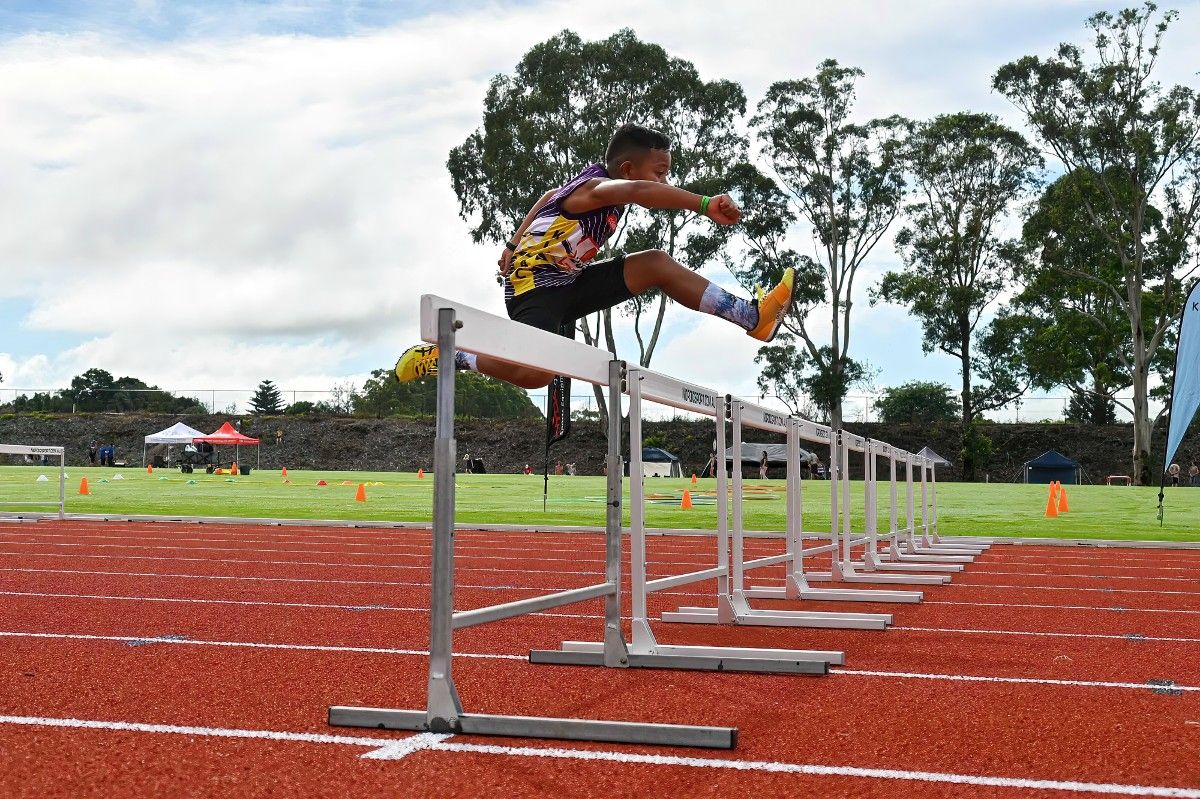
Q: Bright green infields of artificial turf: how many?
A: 1